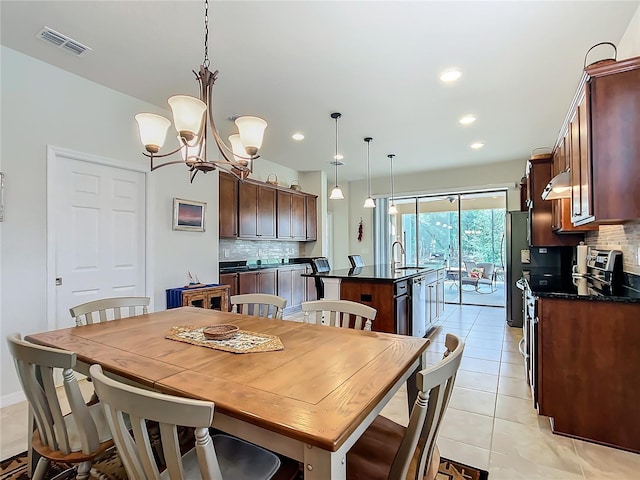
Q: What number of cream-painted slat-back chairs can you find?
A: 6